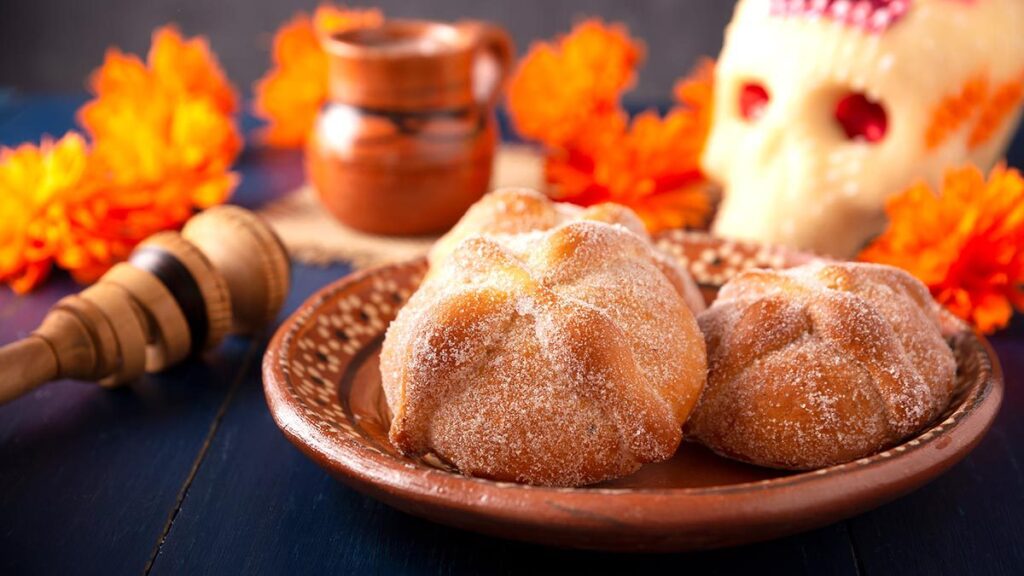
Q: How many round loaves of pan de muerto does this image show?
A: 3